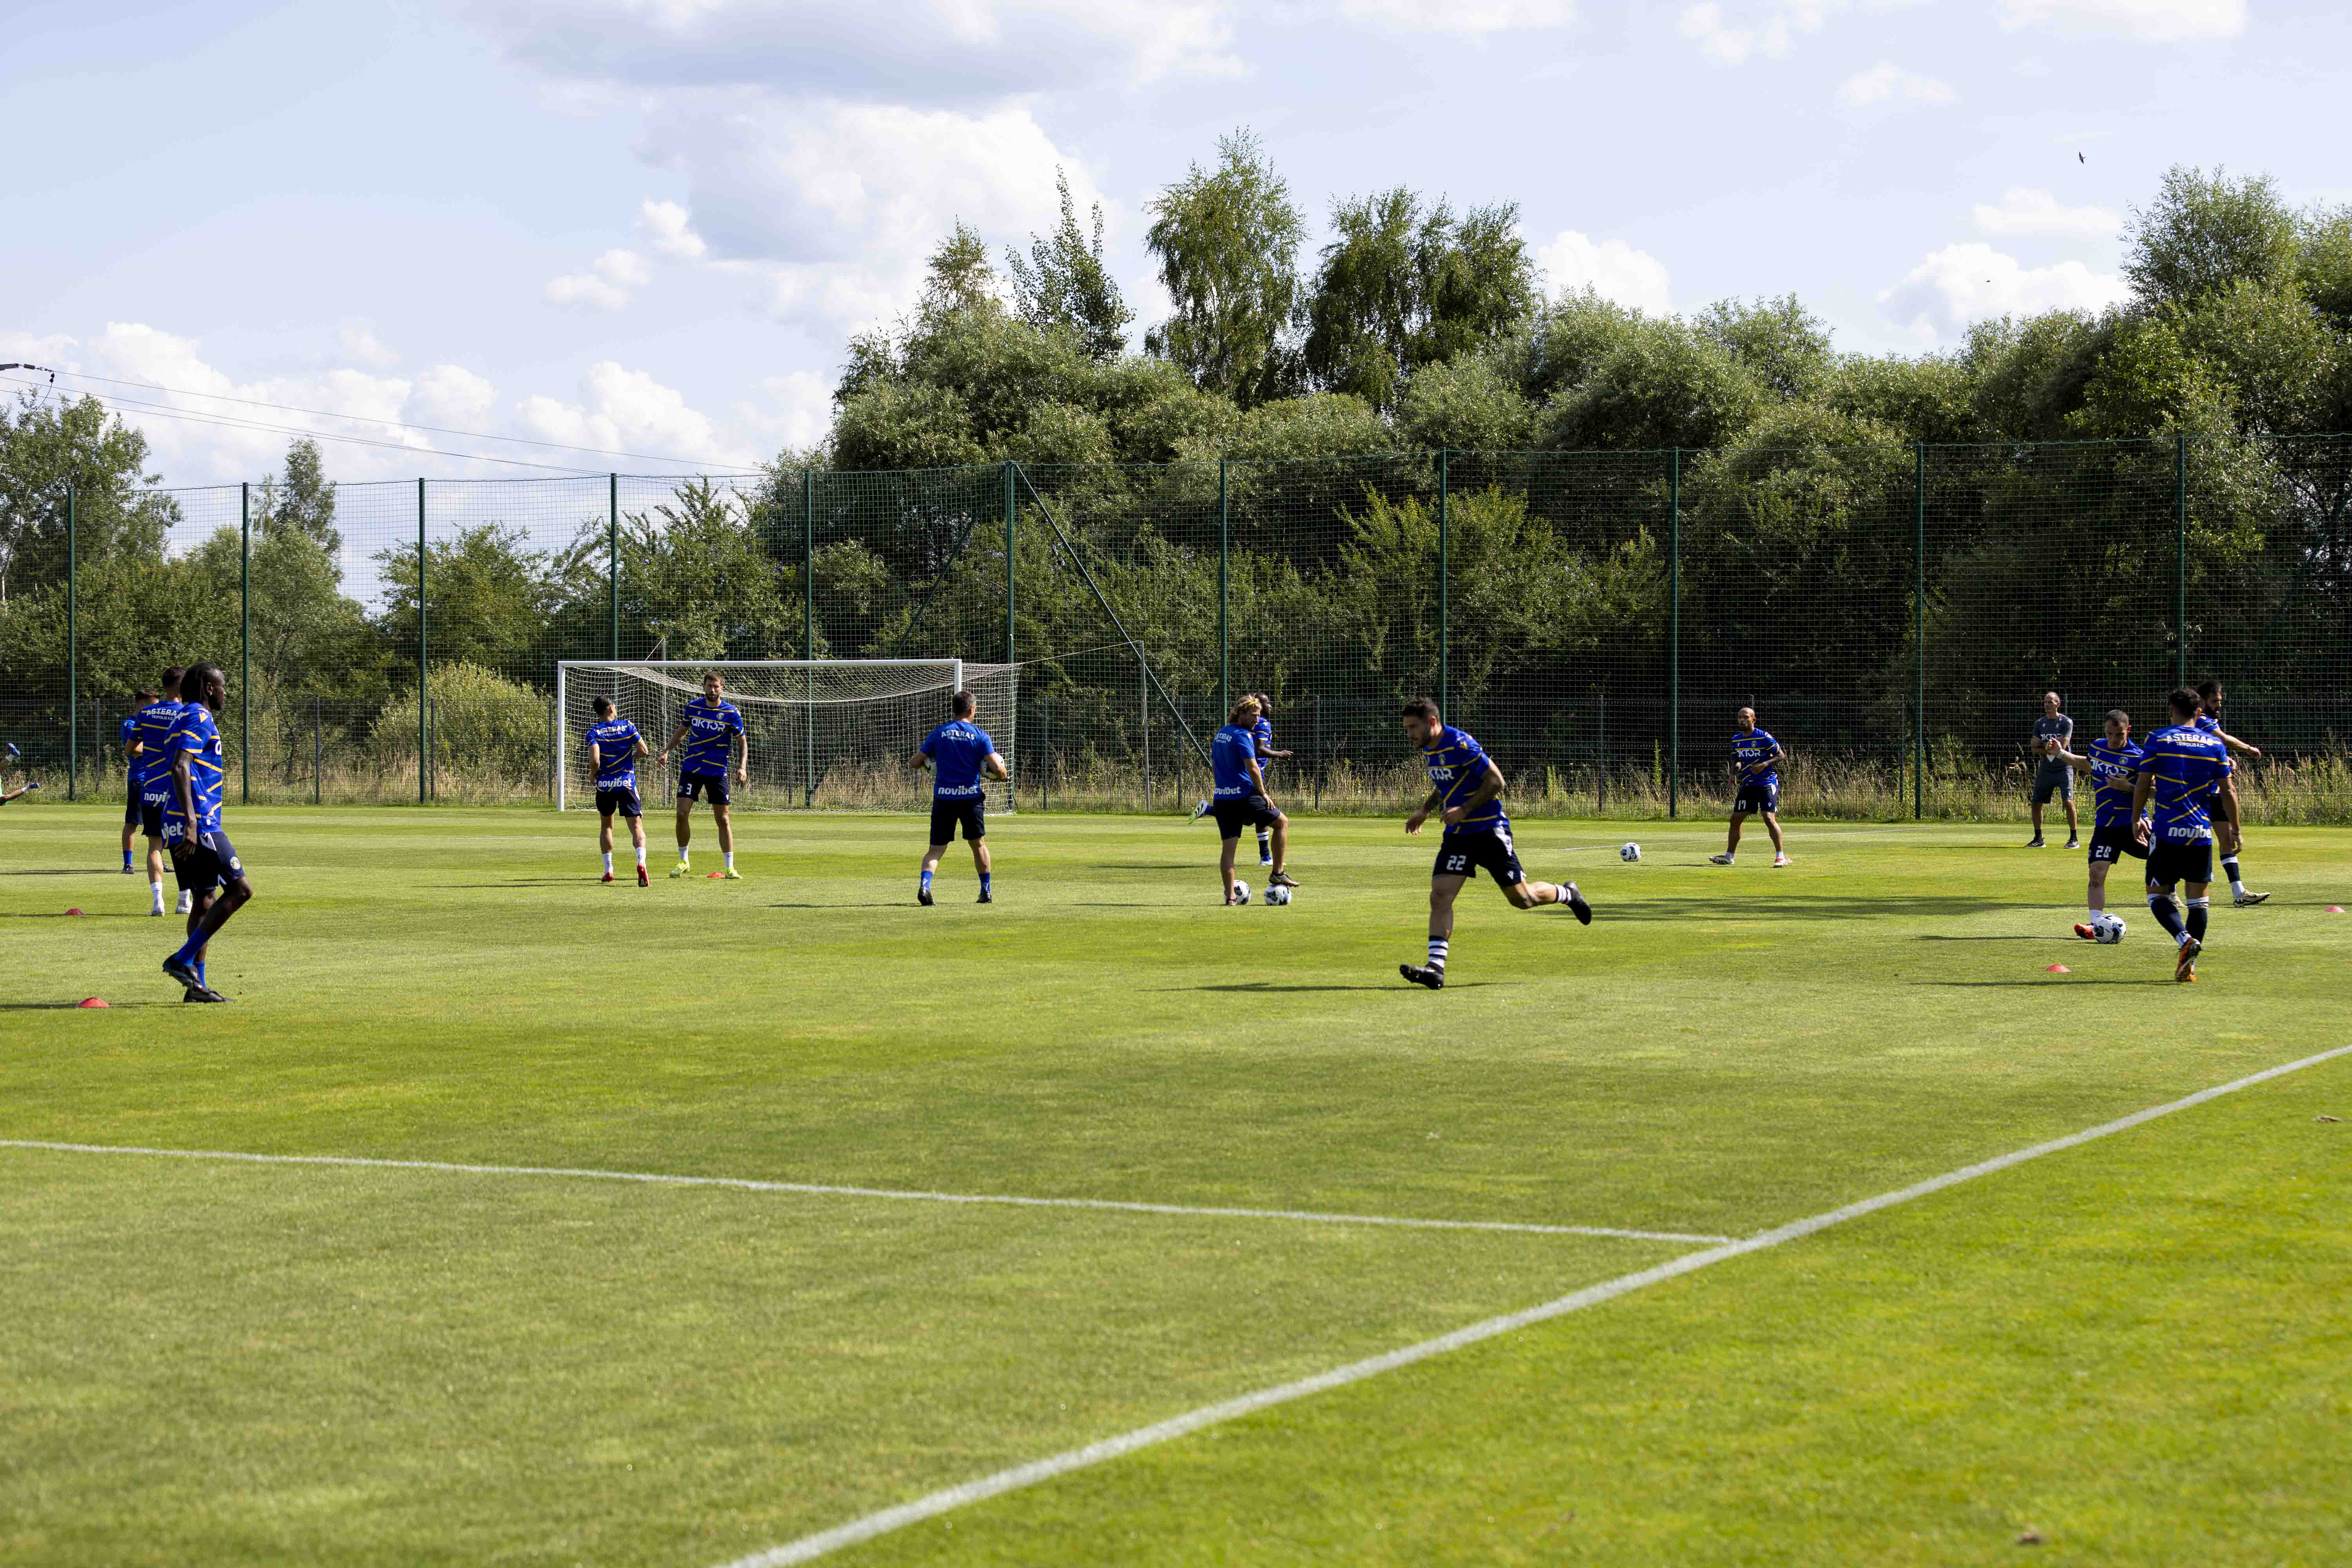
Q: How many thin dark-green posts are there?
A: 11